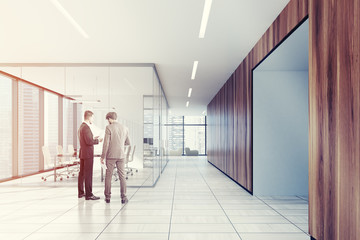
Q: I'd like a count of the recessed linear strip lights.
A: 5